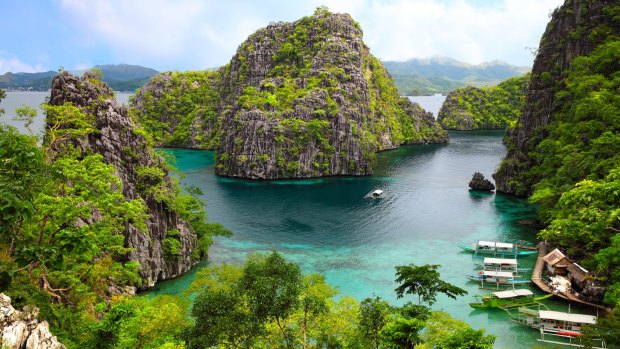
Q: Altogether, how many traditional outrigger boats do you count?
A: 6